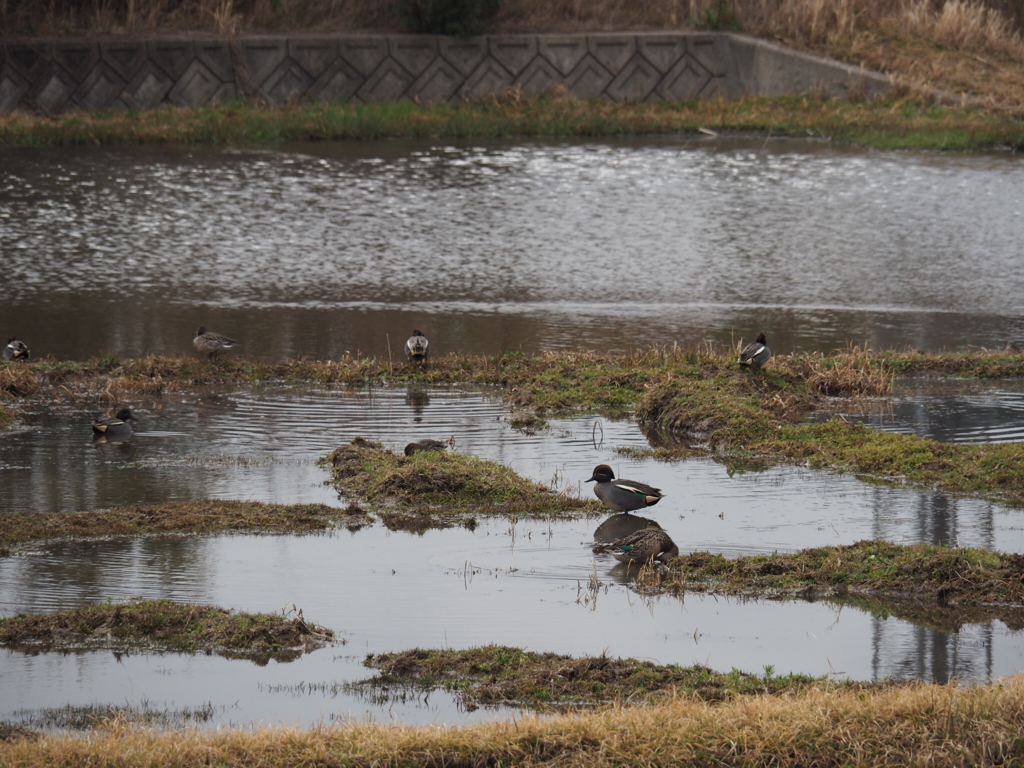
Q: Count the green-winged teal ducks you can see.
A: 8